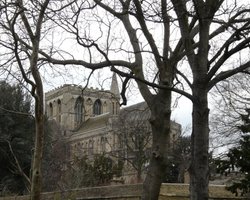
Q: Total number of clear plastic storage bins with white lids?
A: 0